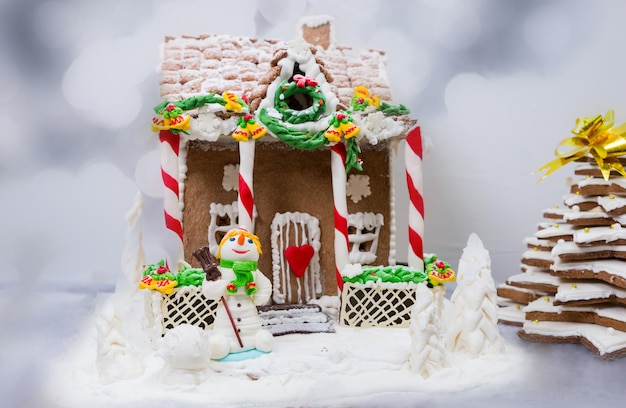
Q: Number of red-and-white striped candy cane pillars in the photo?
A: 4